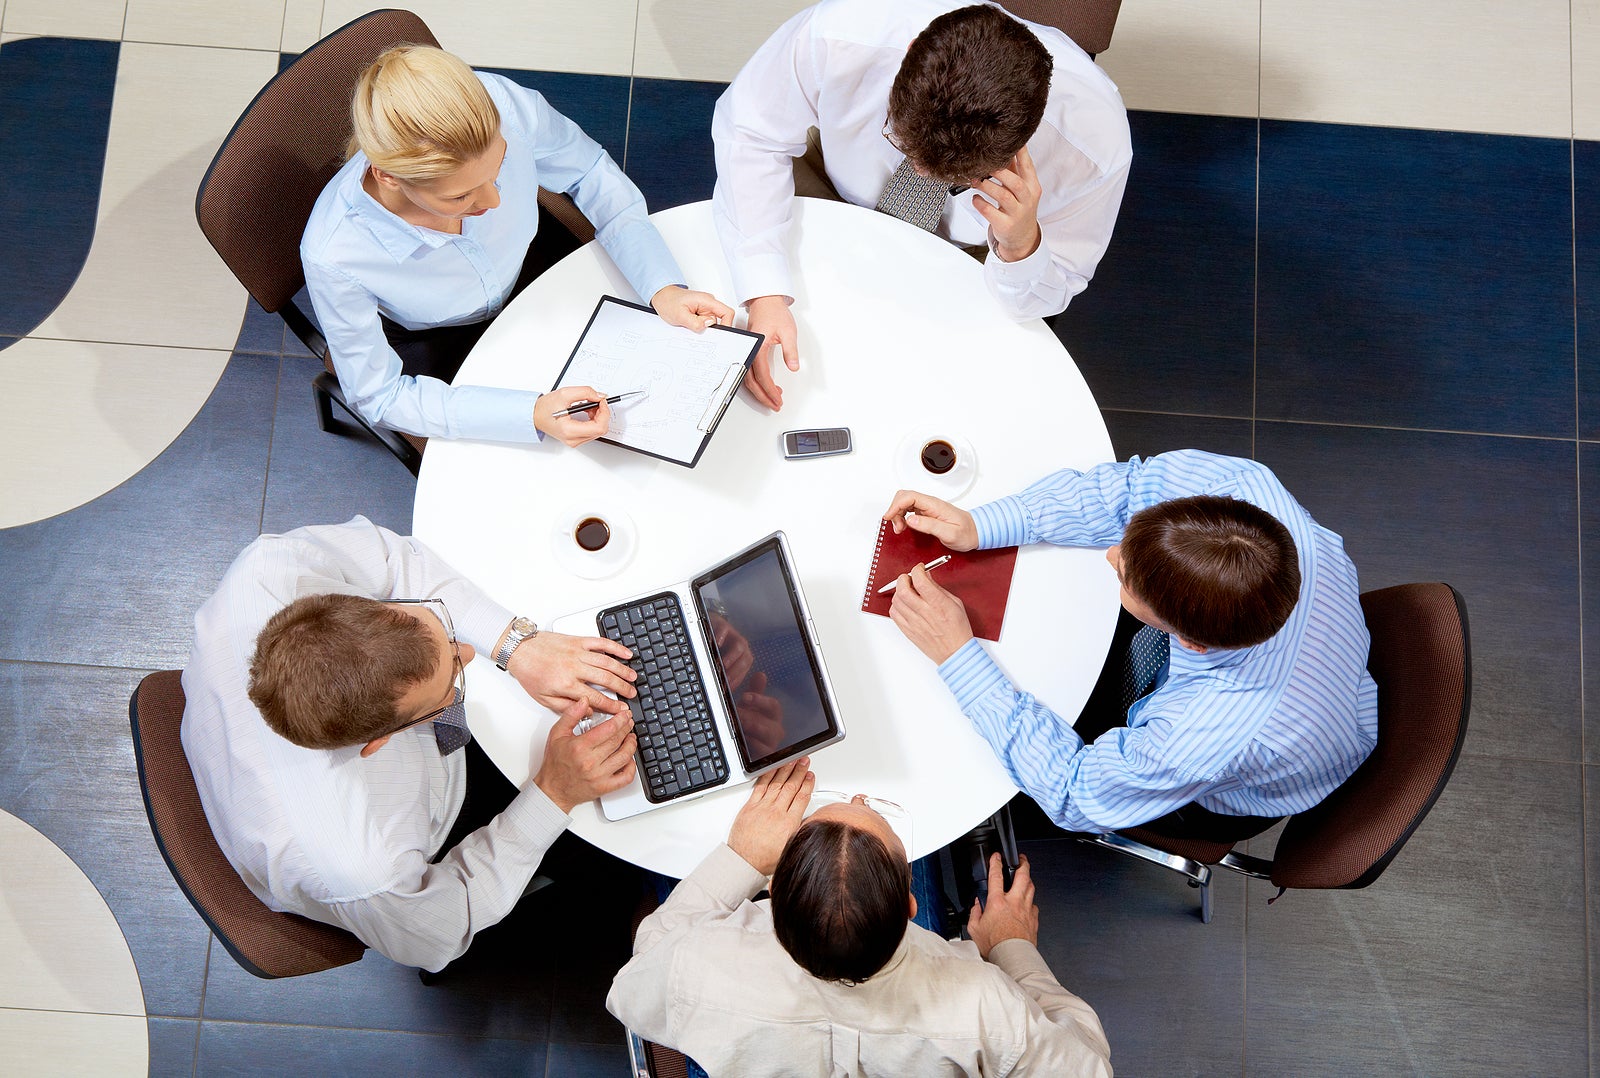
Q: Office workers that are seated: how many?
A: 5